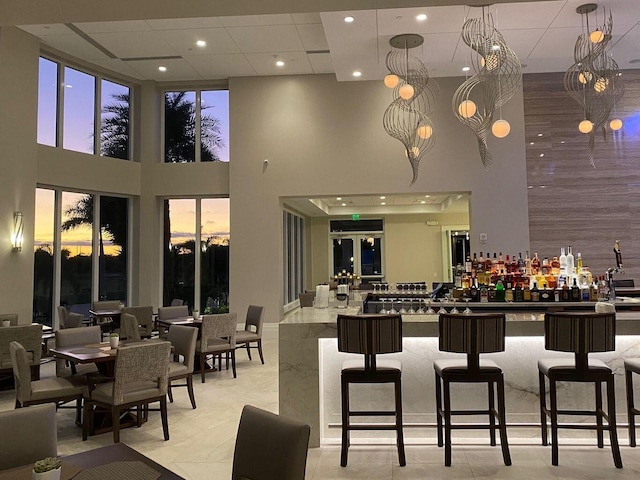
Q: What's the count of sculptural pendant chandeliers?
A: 3